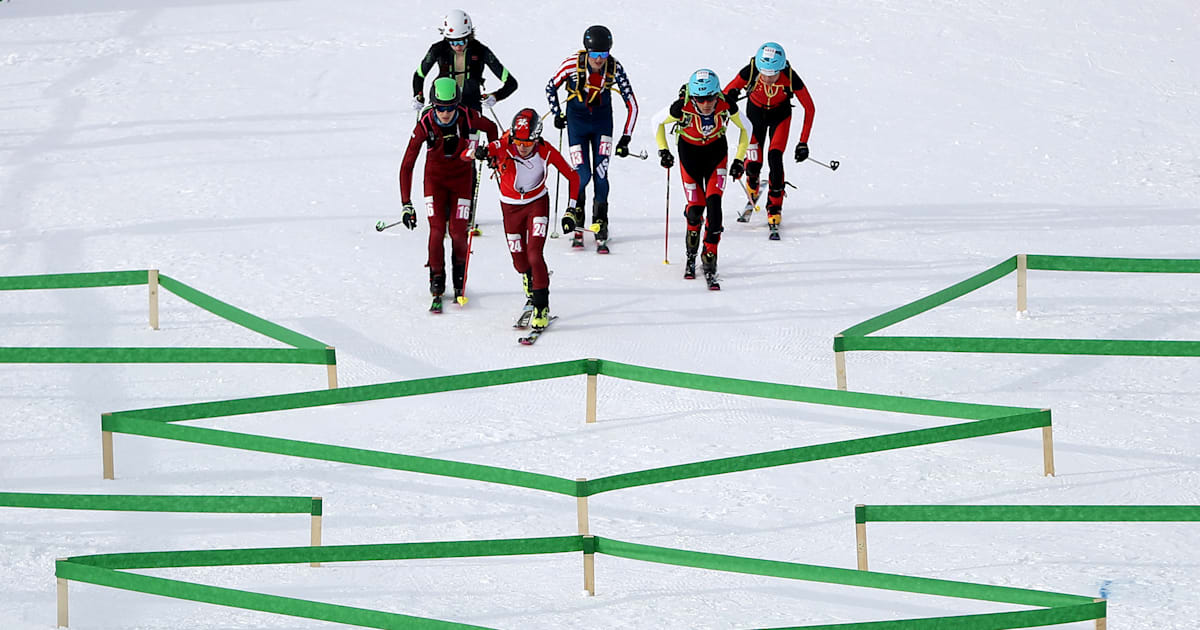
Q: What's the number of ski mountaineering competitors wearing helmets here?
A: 6